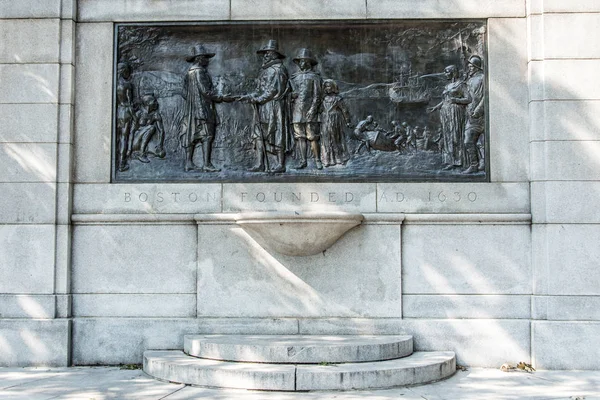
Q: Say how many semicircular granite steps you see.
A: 2